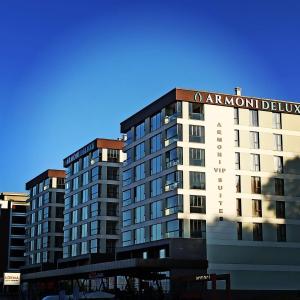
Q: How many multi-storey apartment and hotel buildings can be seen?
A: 4